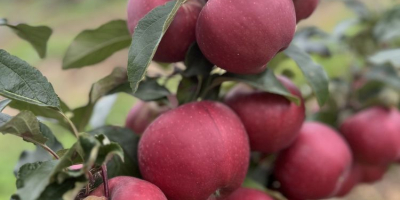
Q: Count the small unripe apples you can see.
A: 0